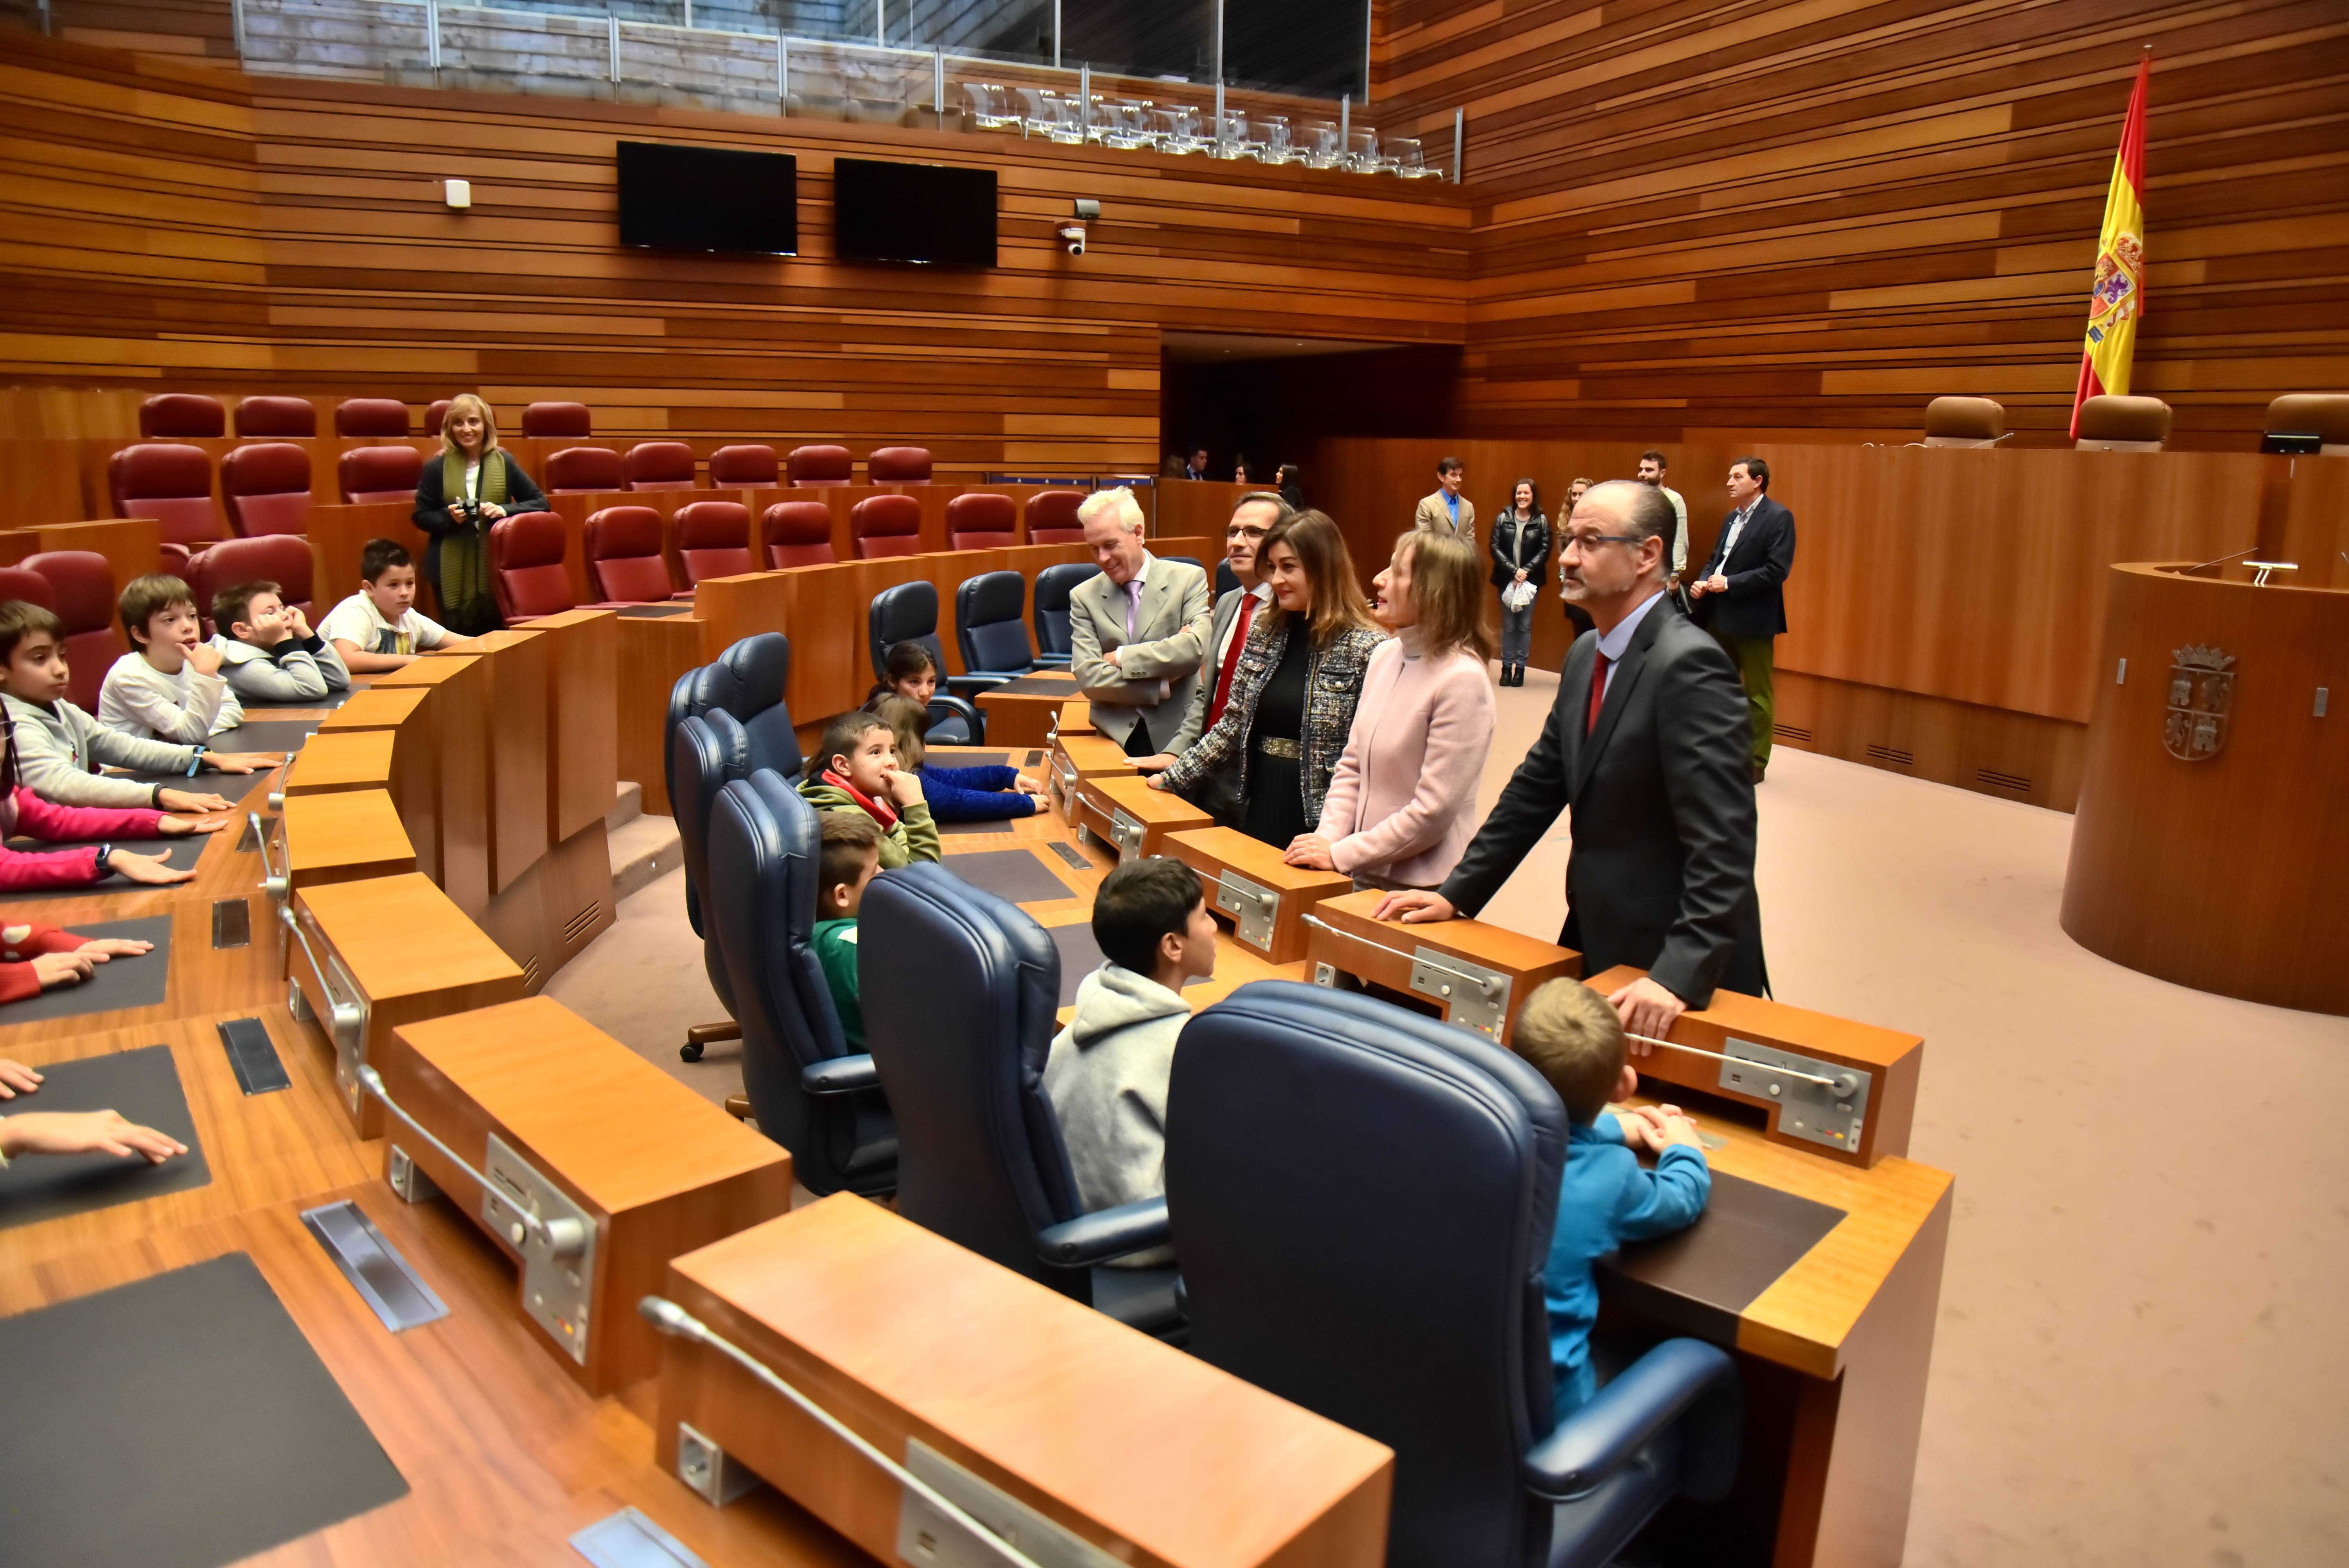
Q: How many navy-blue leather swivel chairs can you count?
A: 11